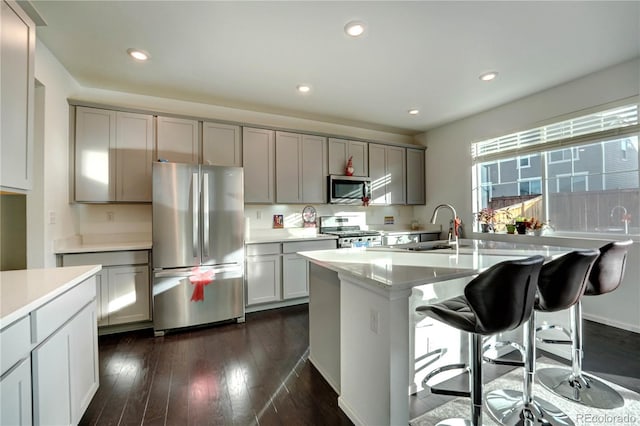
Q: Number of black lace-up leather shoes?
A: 0